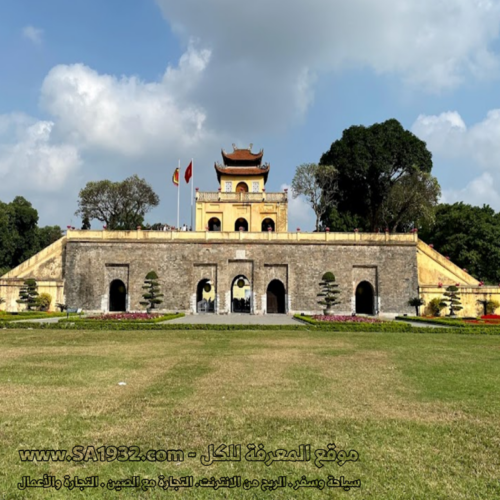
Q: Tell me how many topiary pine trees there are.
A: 4